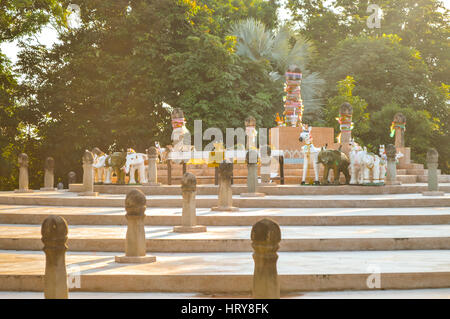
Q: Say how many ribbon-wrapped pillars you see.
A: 5